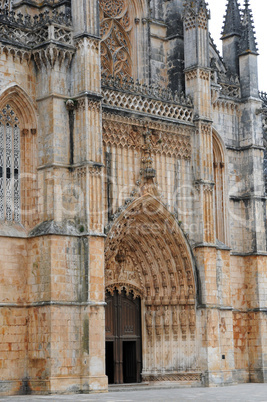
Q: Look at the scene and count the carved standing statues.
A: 6